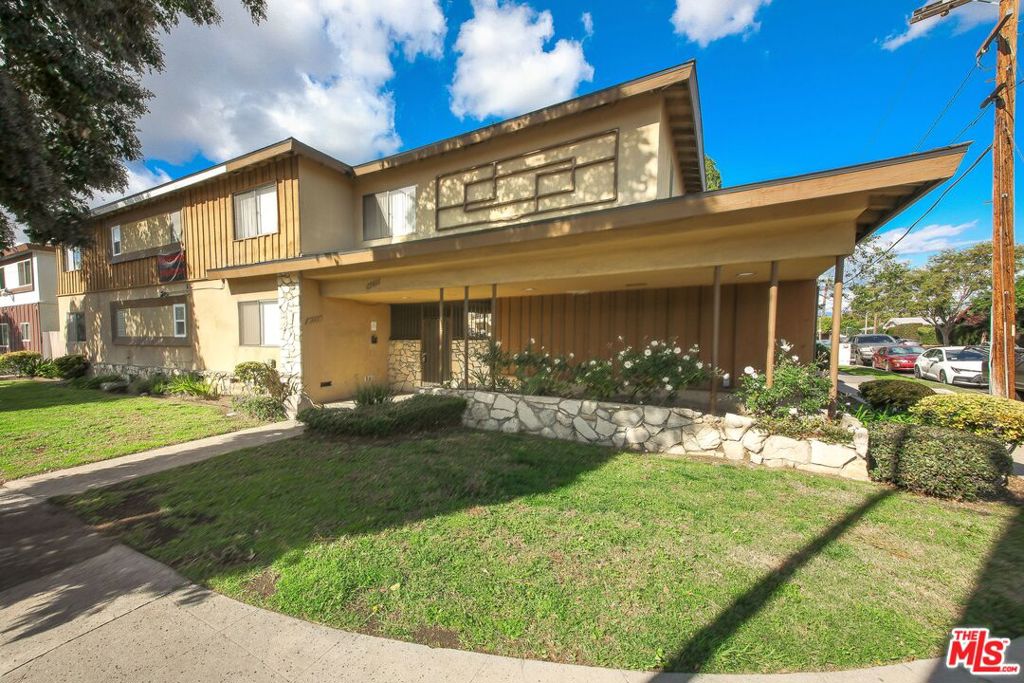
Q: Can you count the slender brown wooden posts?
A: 6